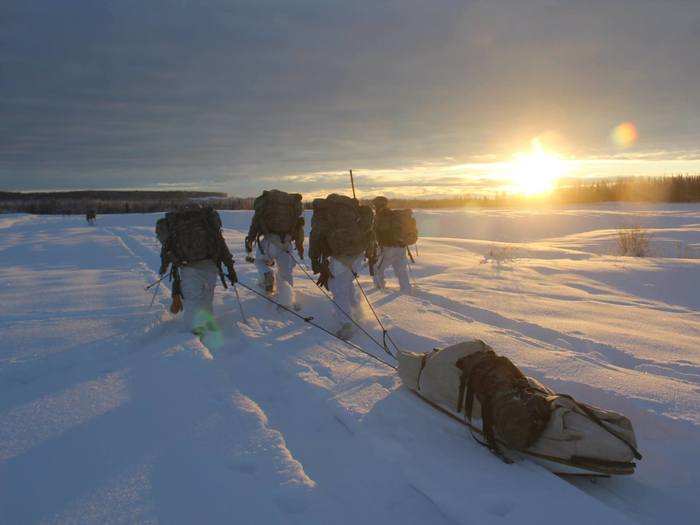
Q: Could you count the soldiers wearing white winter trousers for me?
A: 4